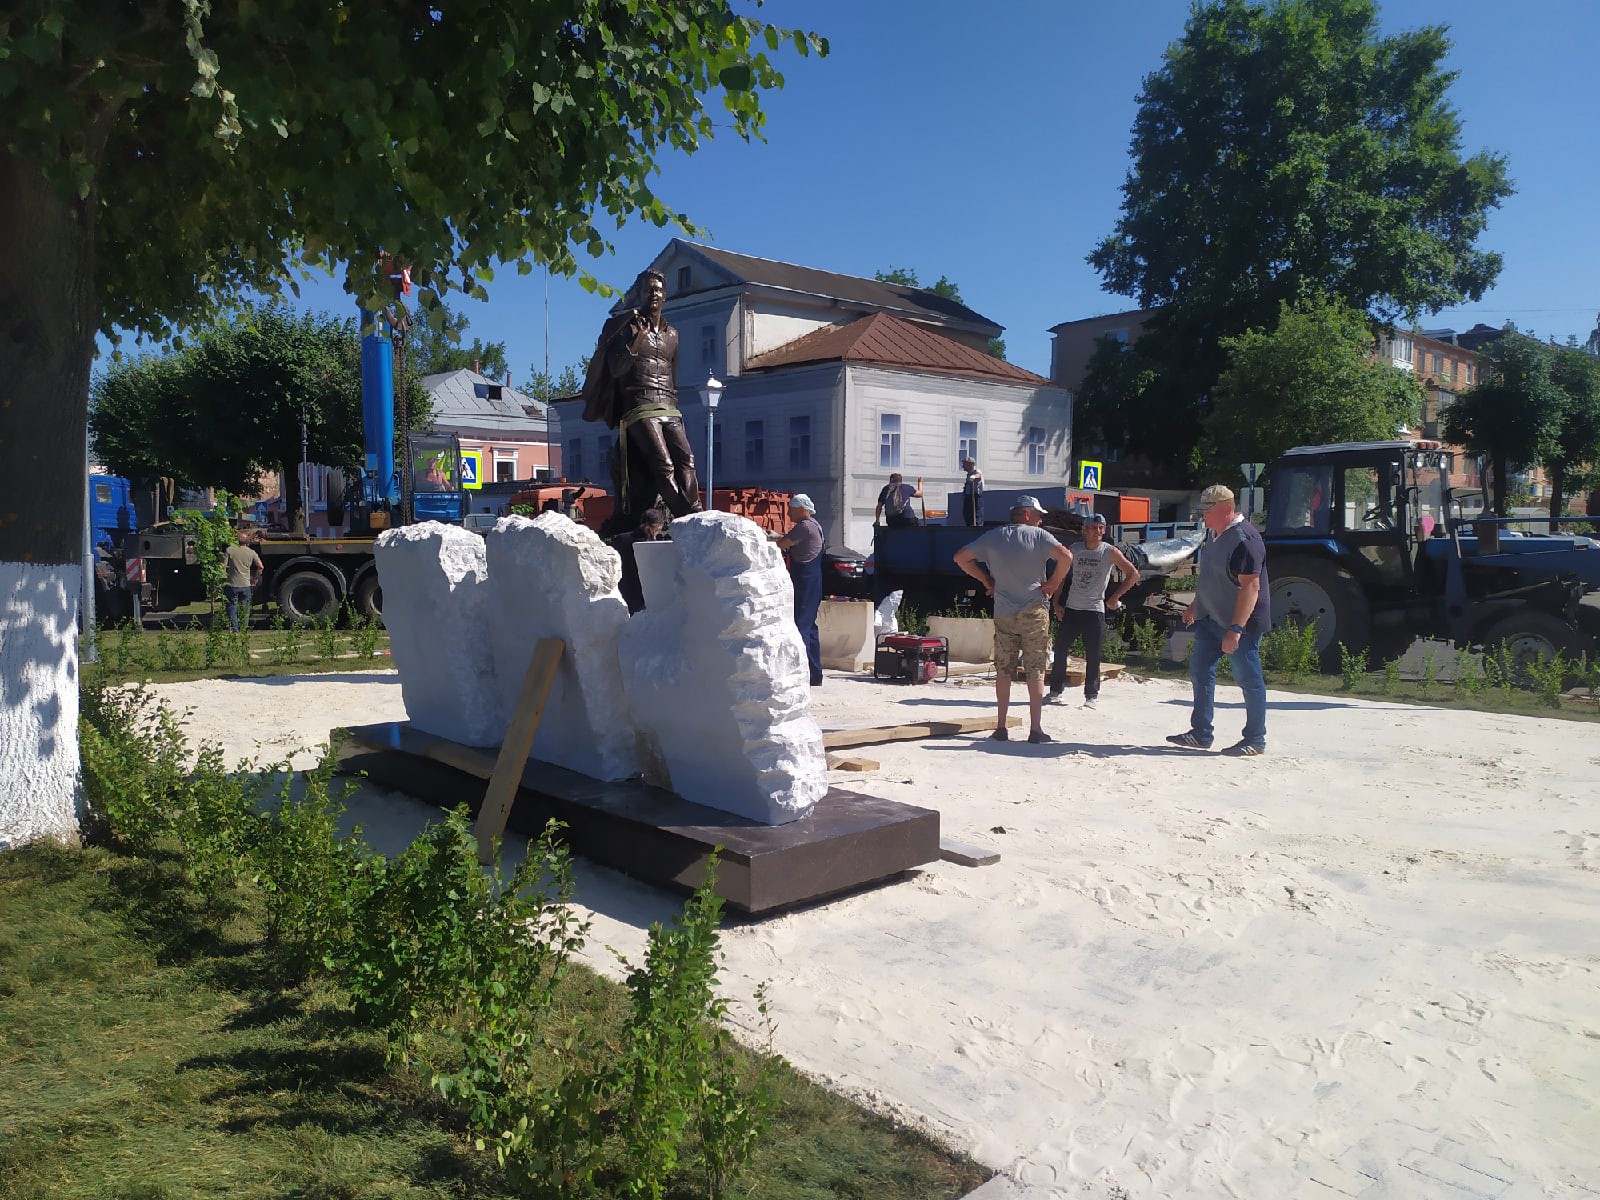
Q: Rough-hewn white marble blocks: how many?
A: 3